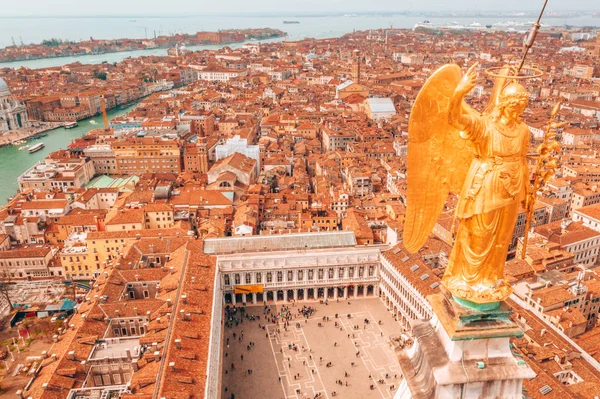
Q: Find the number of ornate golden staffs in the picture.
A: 1